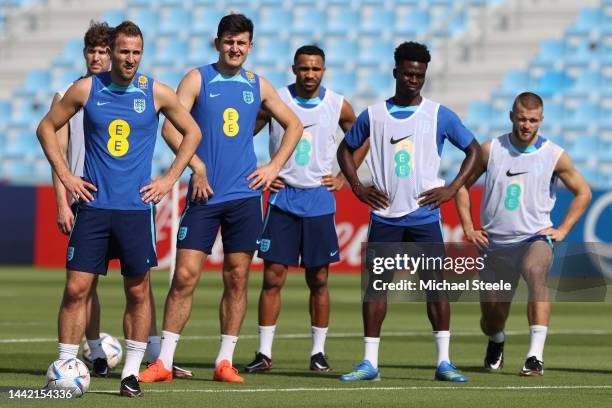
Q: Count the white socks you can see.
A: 12